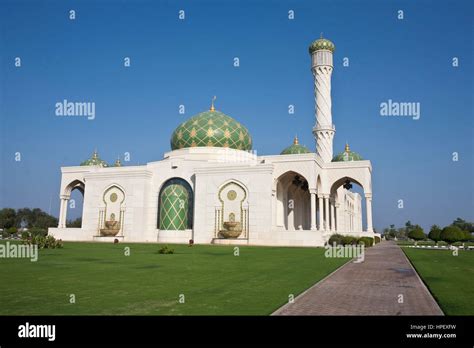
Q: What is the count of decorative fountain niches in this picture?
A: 2